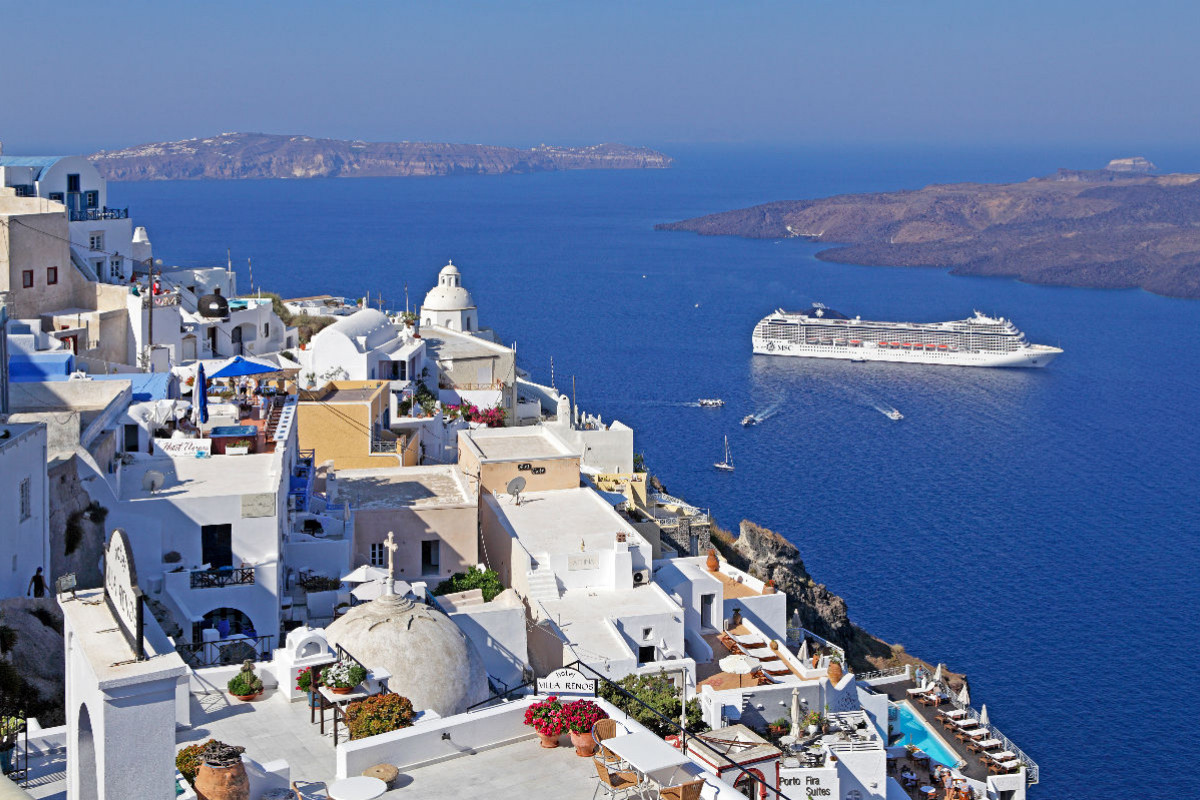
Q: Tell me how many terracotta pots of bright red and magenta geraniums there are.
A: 2